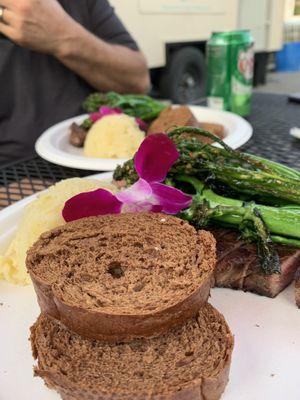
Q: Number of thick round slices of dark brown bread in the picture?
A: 2